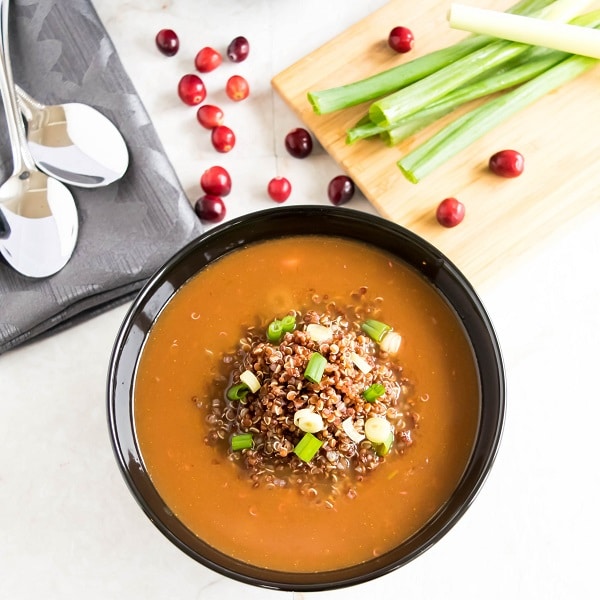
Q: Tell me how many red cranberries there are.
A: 15